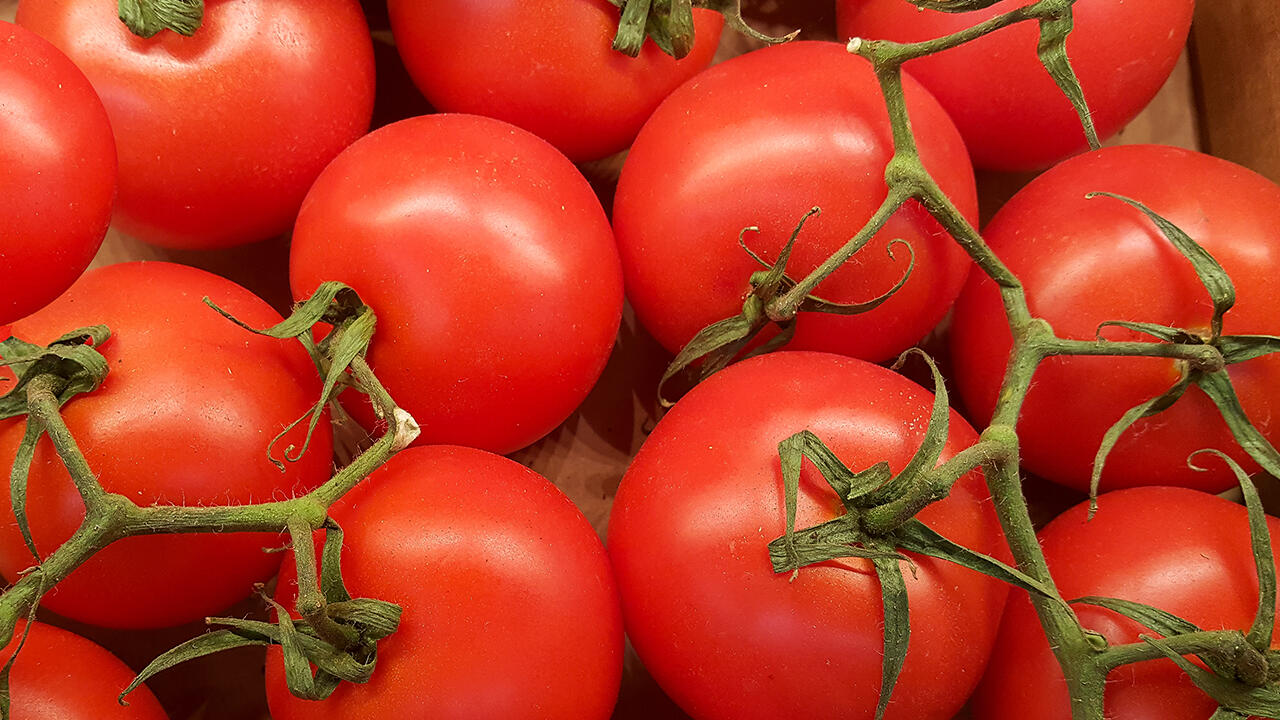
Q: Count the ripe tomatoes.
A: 12